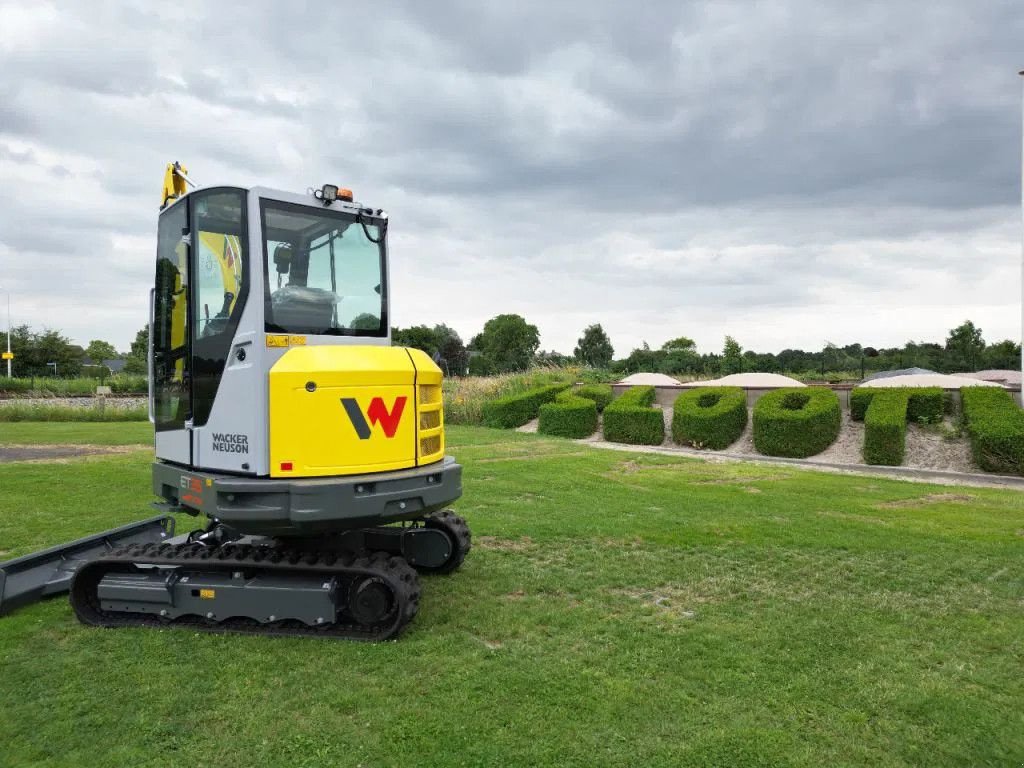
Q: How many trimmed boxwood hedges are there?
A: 7